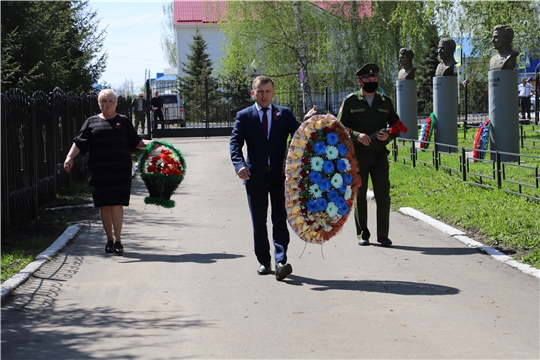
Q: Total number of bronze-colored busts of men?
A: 3